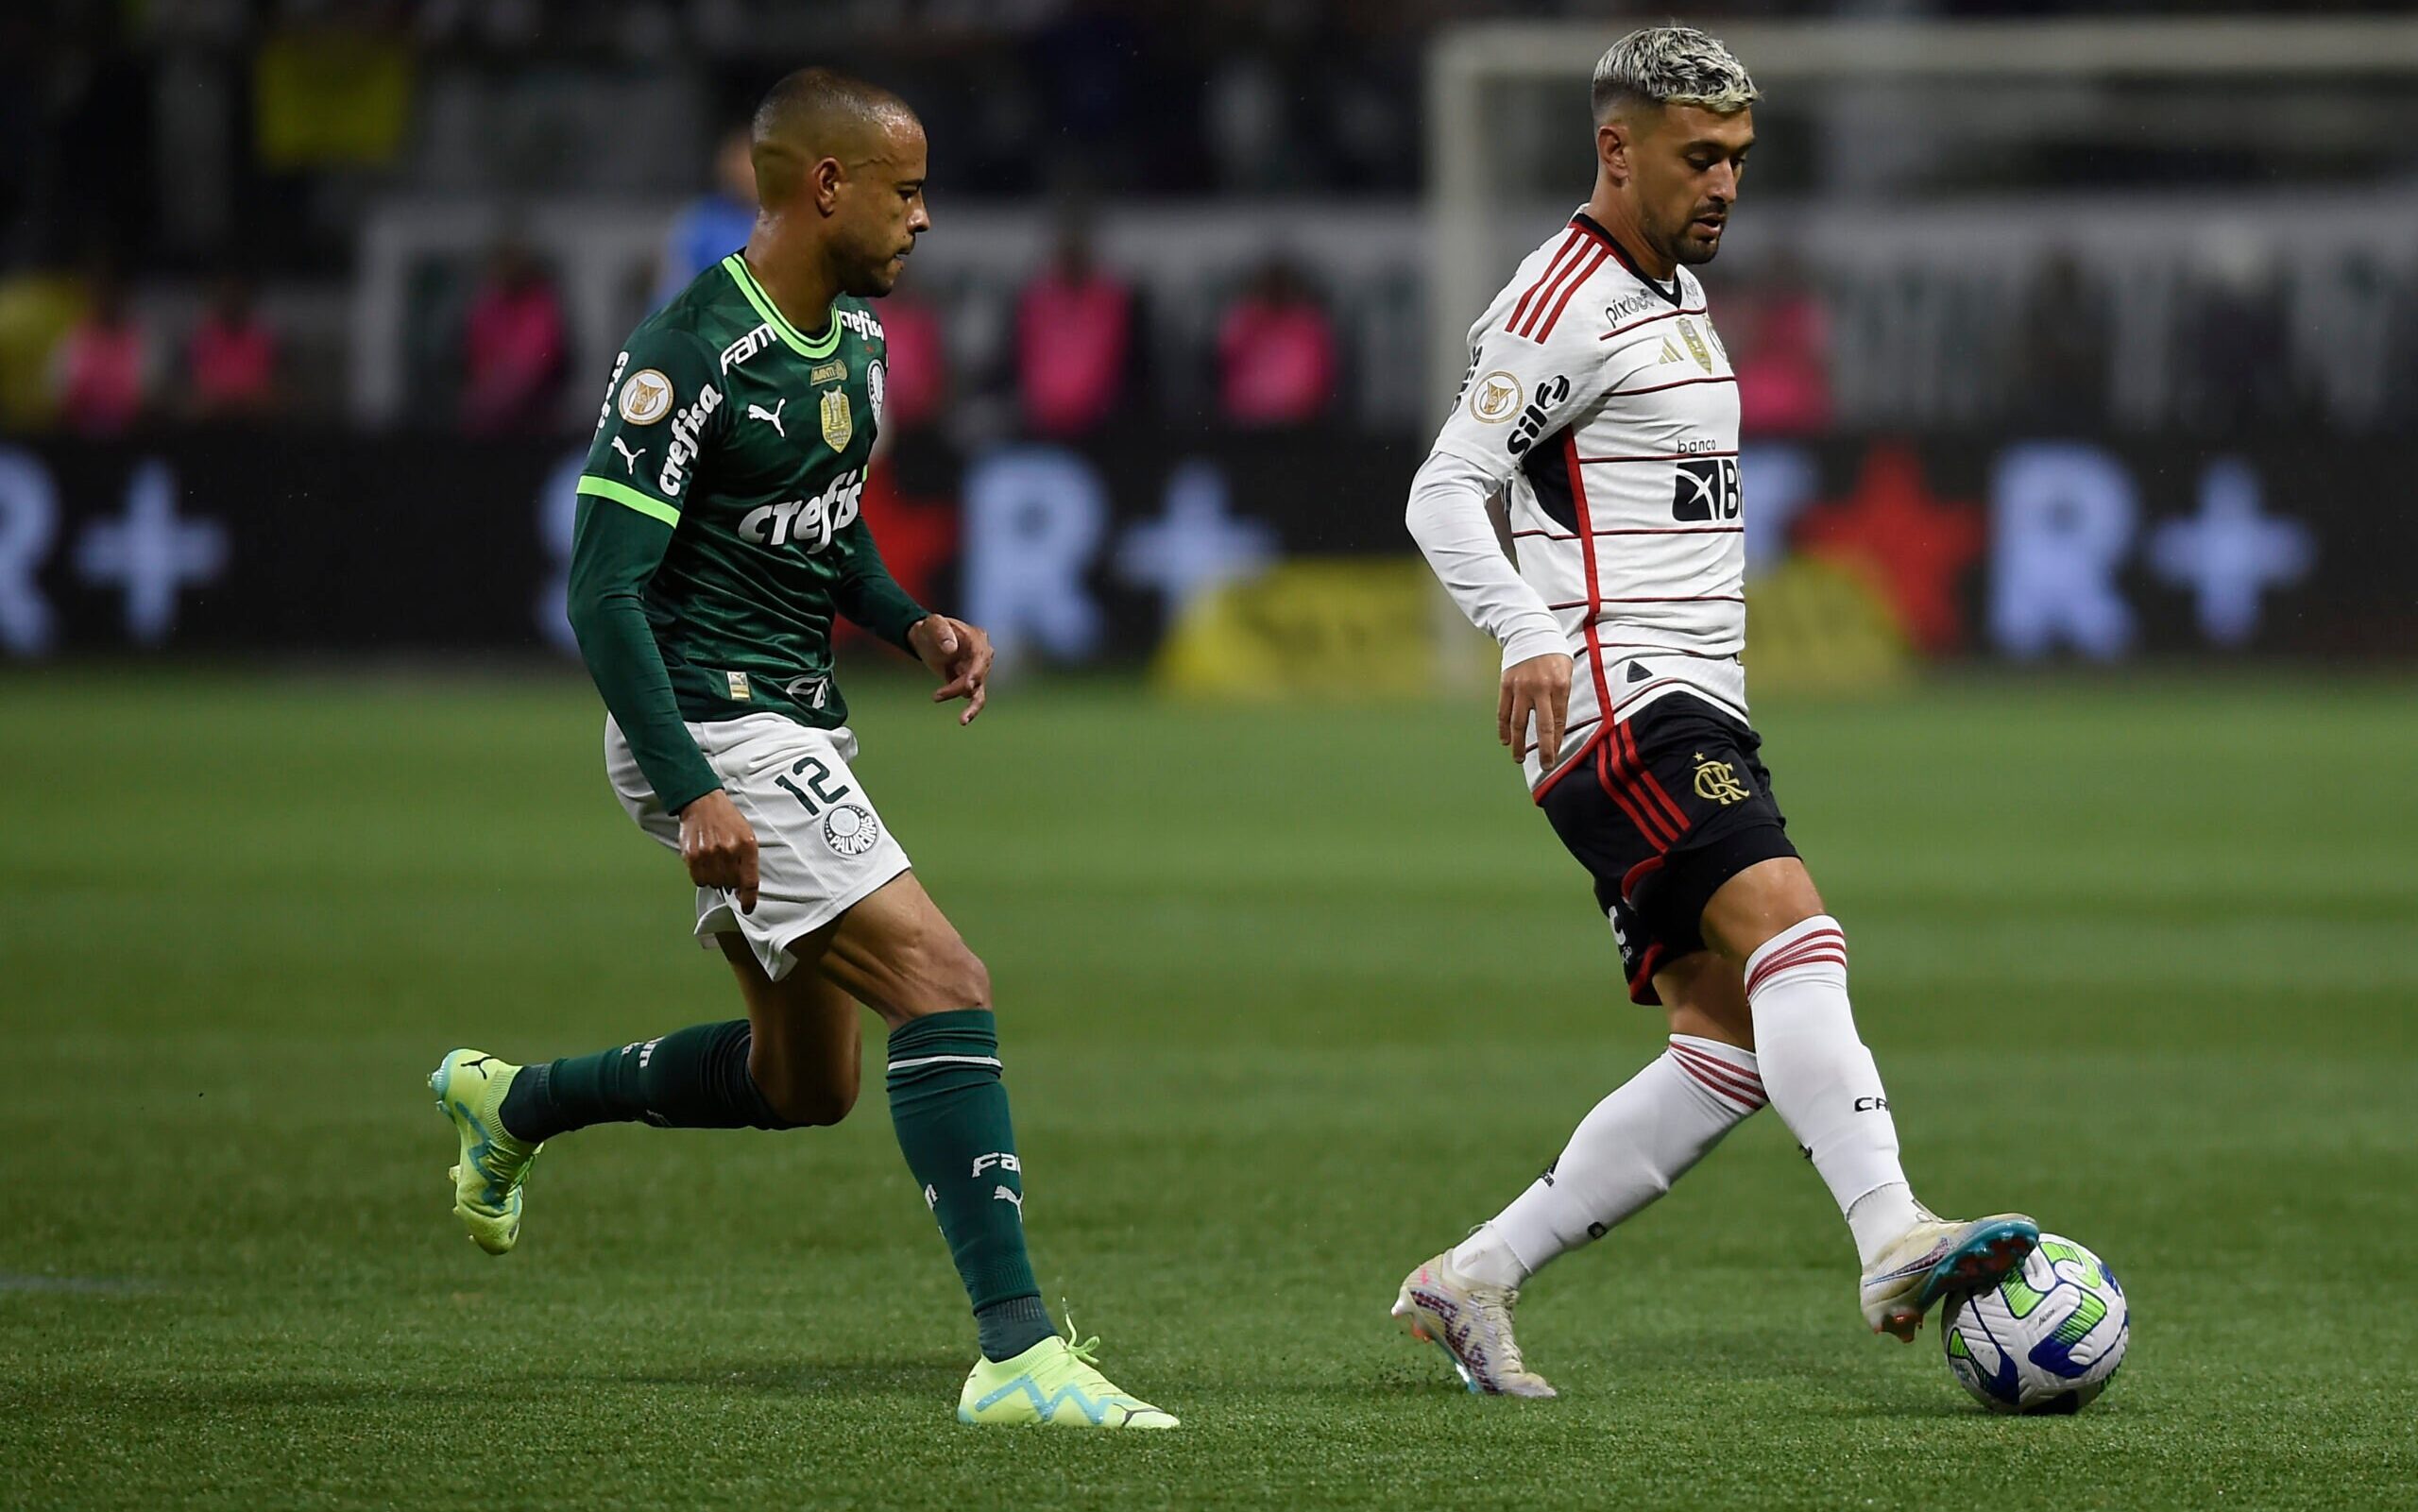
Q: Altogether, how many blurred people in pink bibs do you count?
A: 7